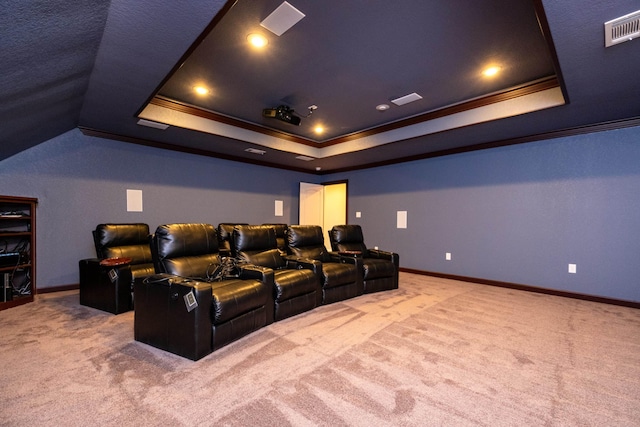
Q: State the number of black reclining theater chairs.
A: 7